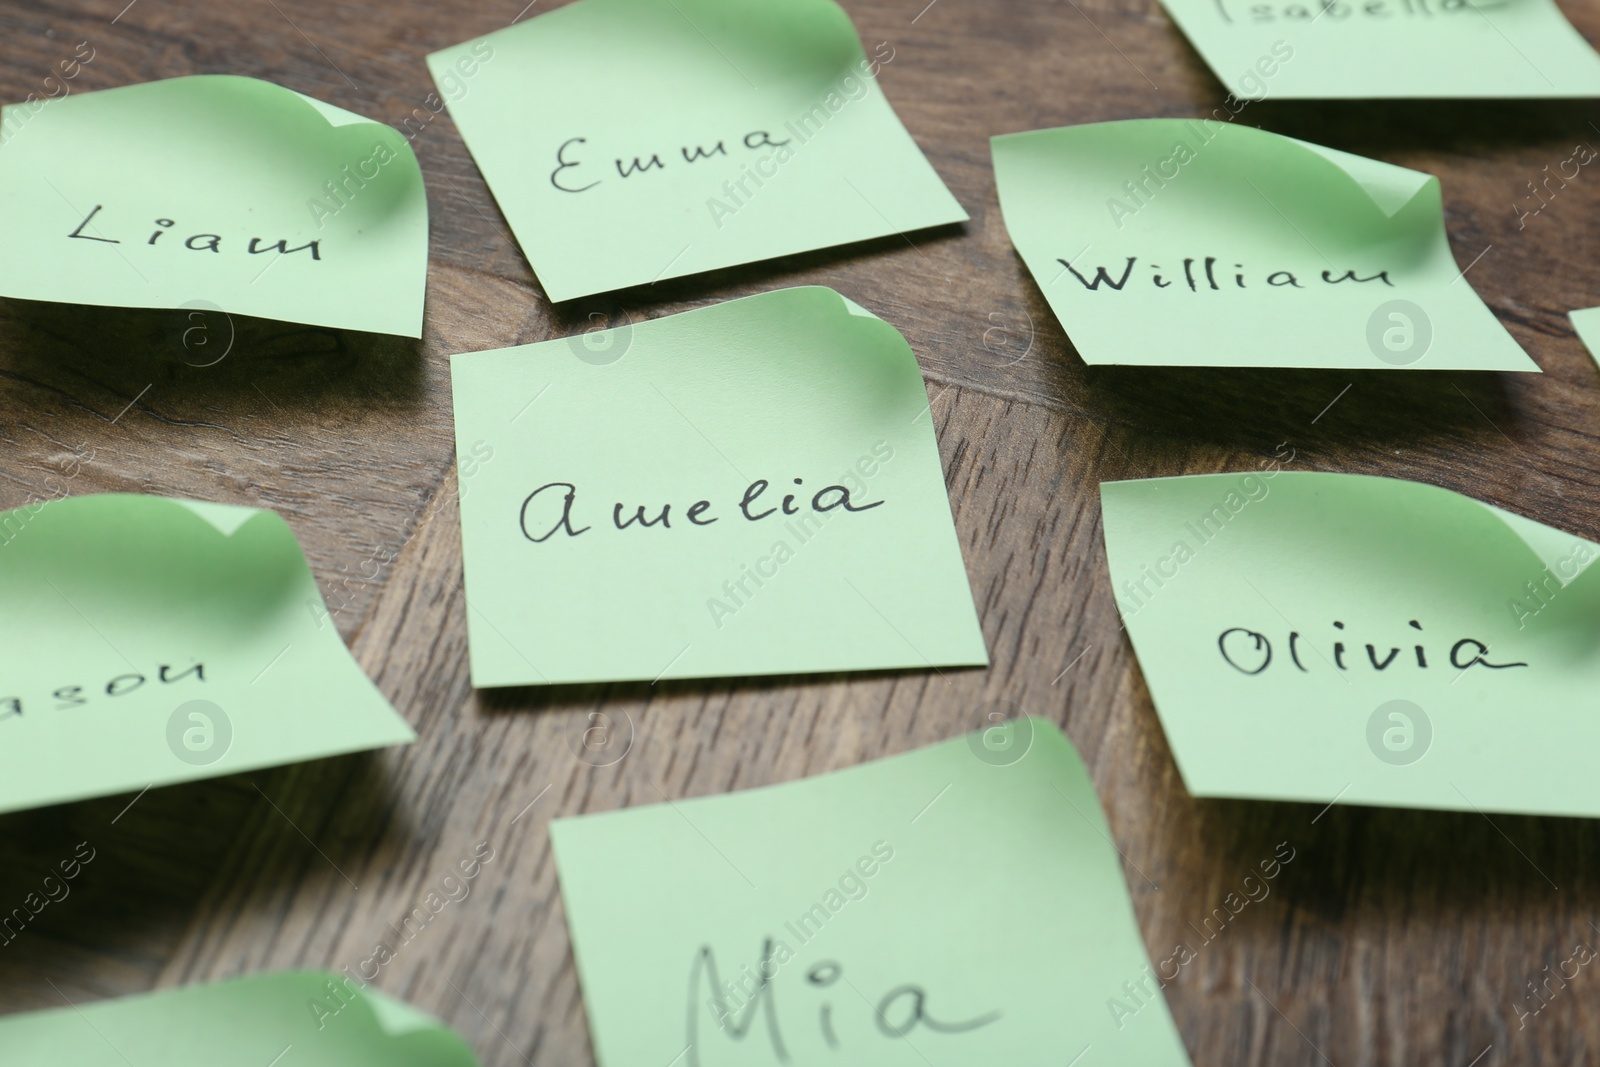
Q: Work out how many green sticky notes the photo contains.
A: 10